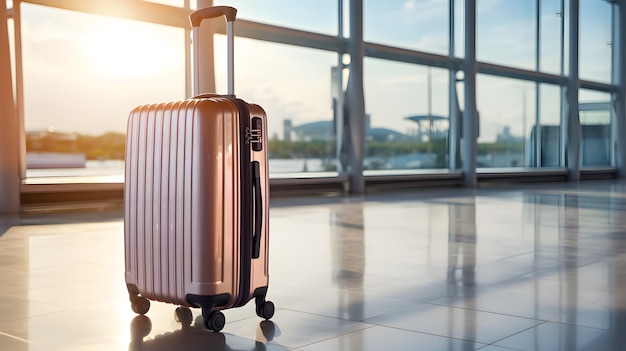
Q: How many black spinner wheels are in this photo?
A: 4